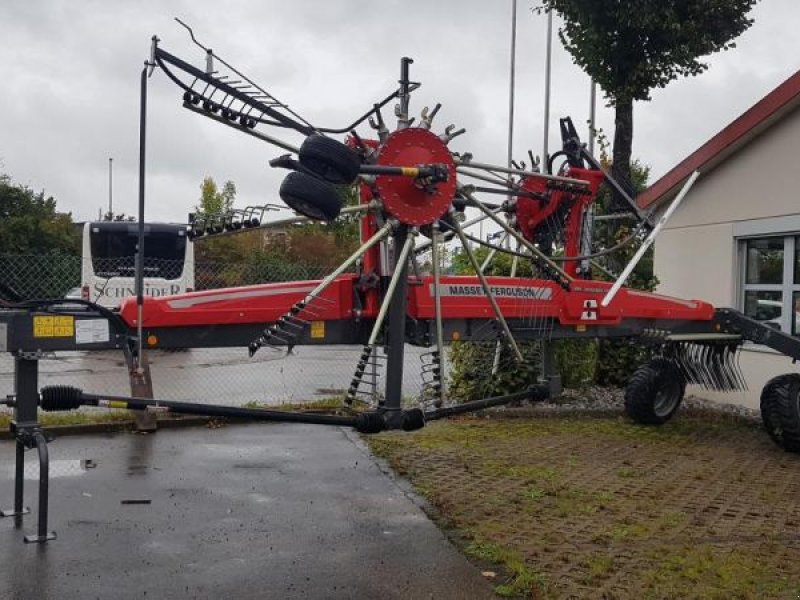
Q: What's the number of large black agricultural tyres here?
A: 2